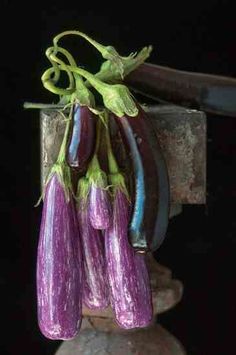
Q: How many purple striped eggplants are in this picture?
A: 4